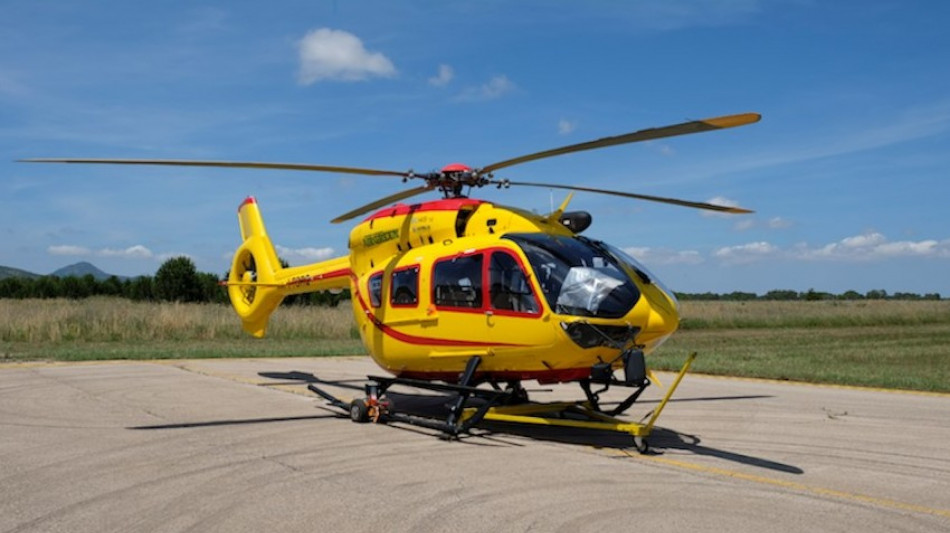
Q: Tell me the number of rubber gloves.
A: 0